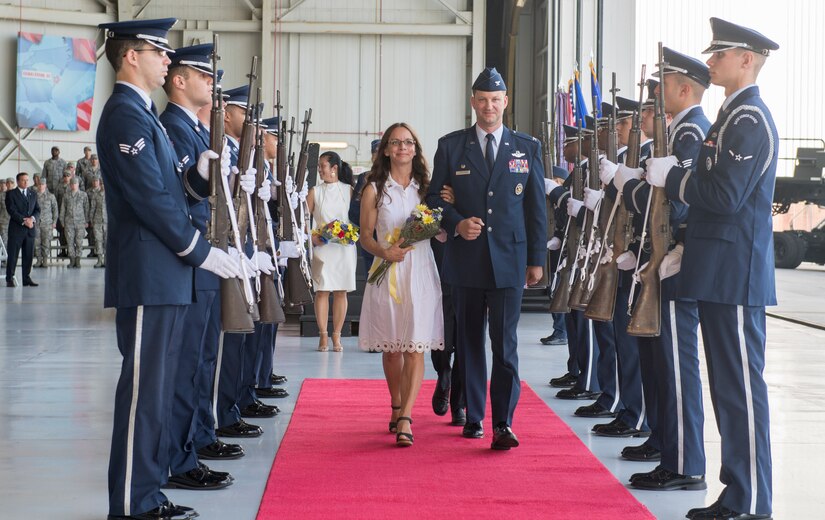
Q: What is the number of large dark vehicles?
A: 1